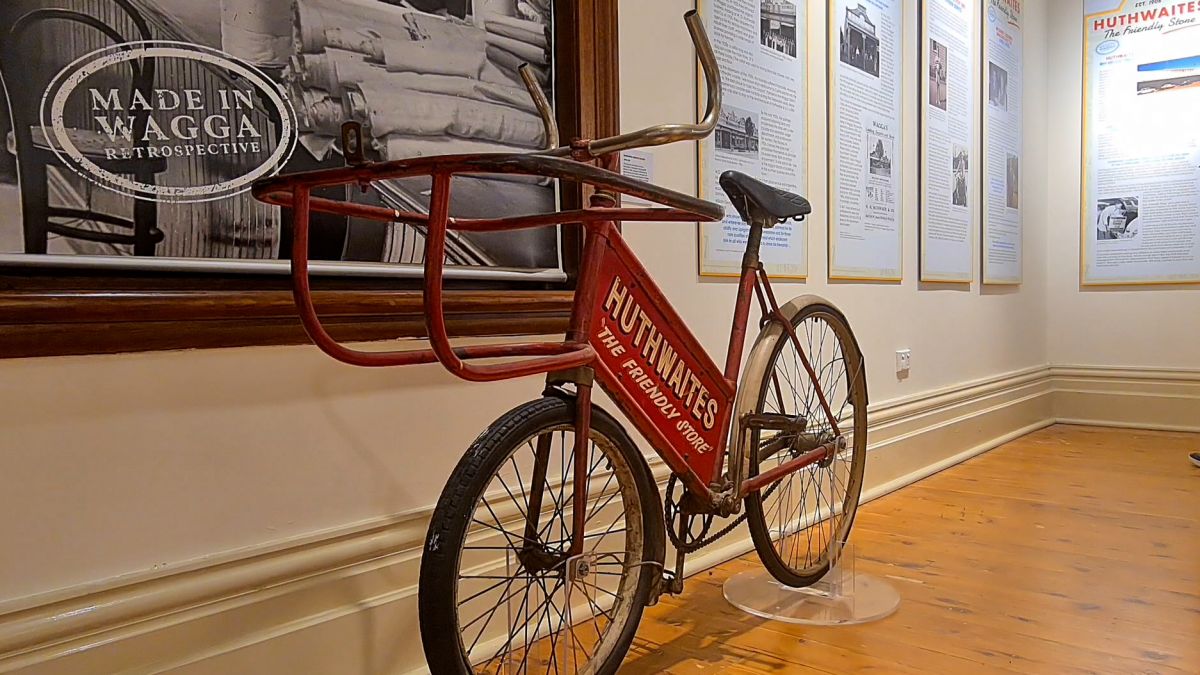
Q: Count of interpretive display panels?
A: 5